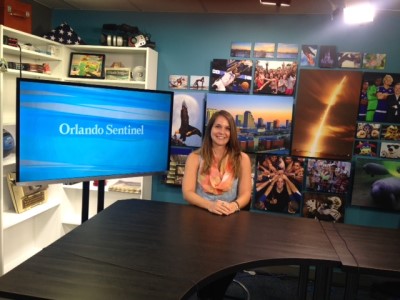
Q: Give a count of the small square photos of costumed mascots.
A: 4